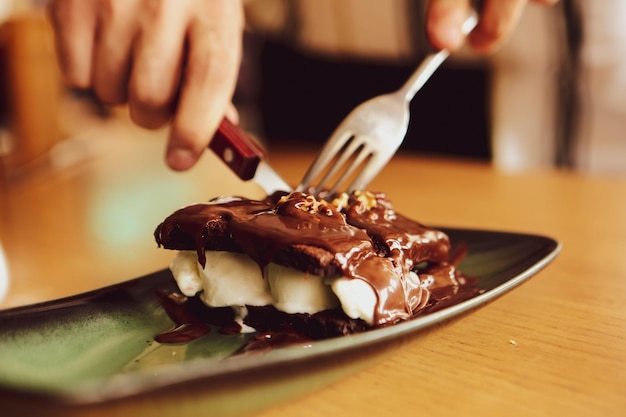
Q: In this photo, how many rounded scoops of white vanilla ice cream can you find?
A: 4